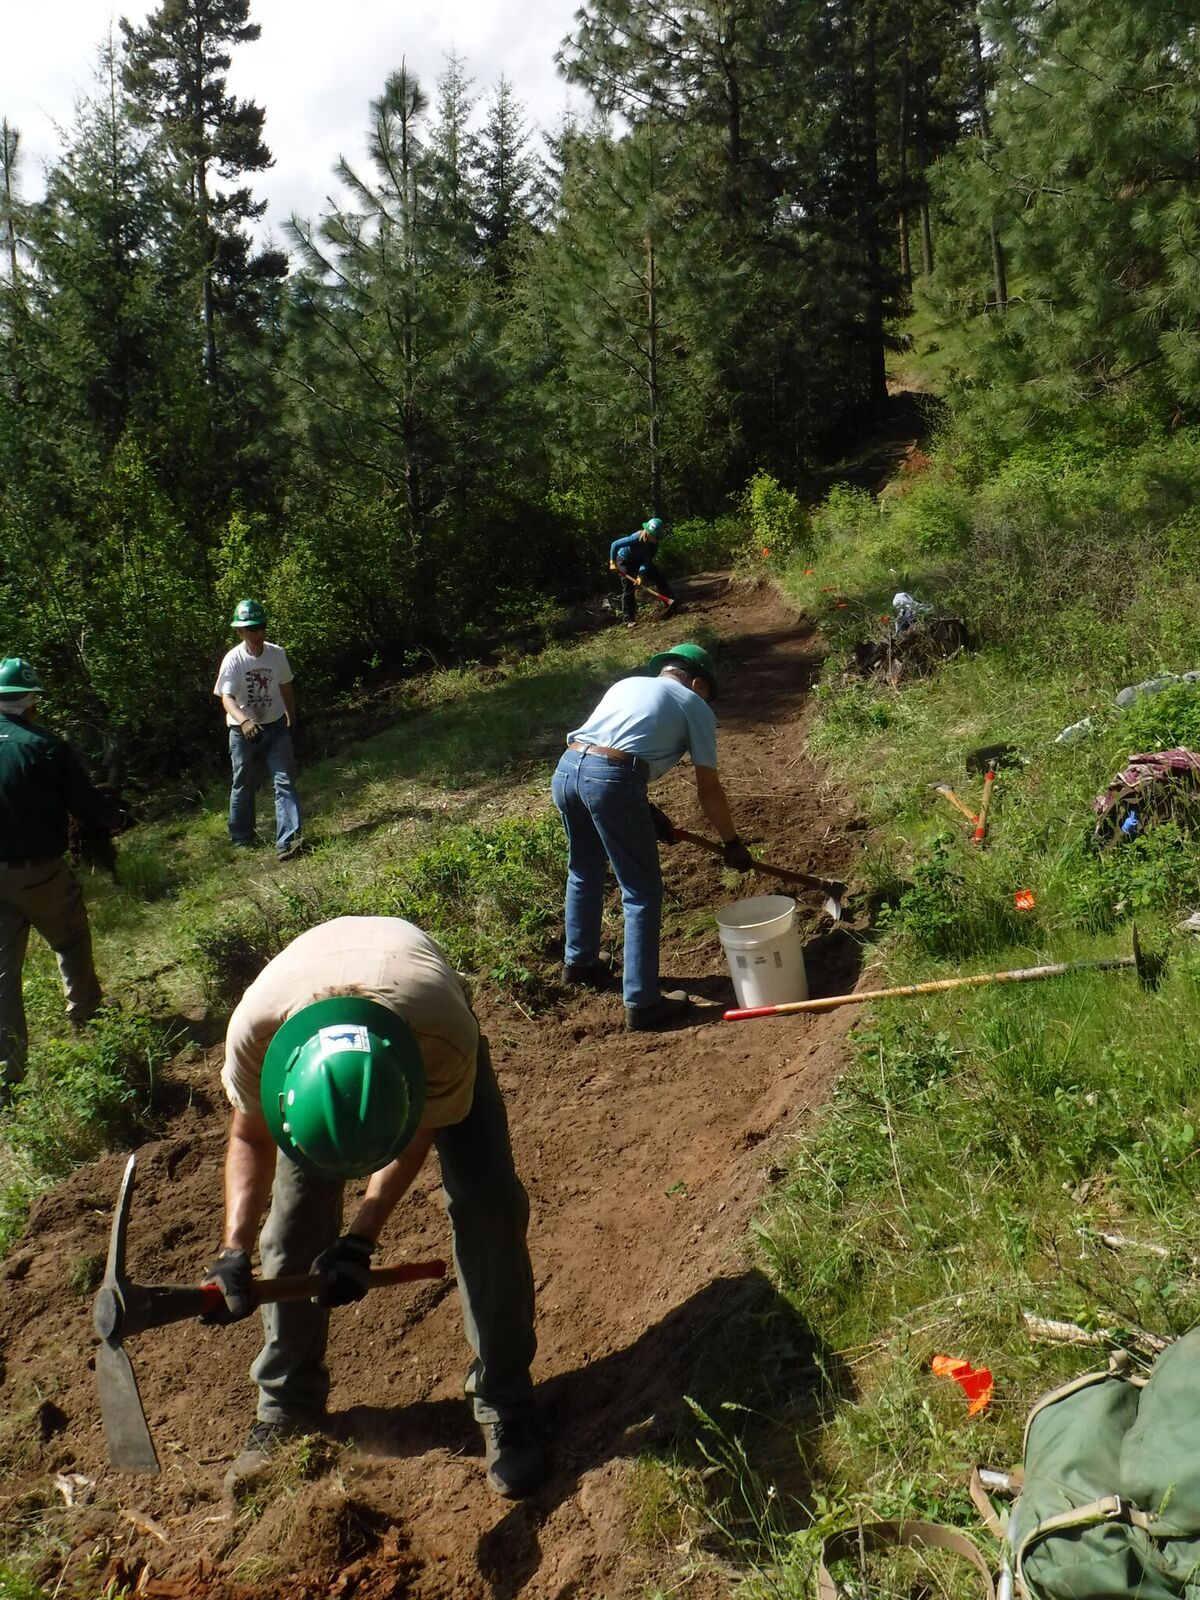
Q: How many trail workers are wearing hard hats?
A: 5